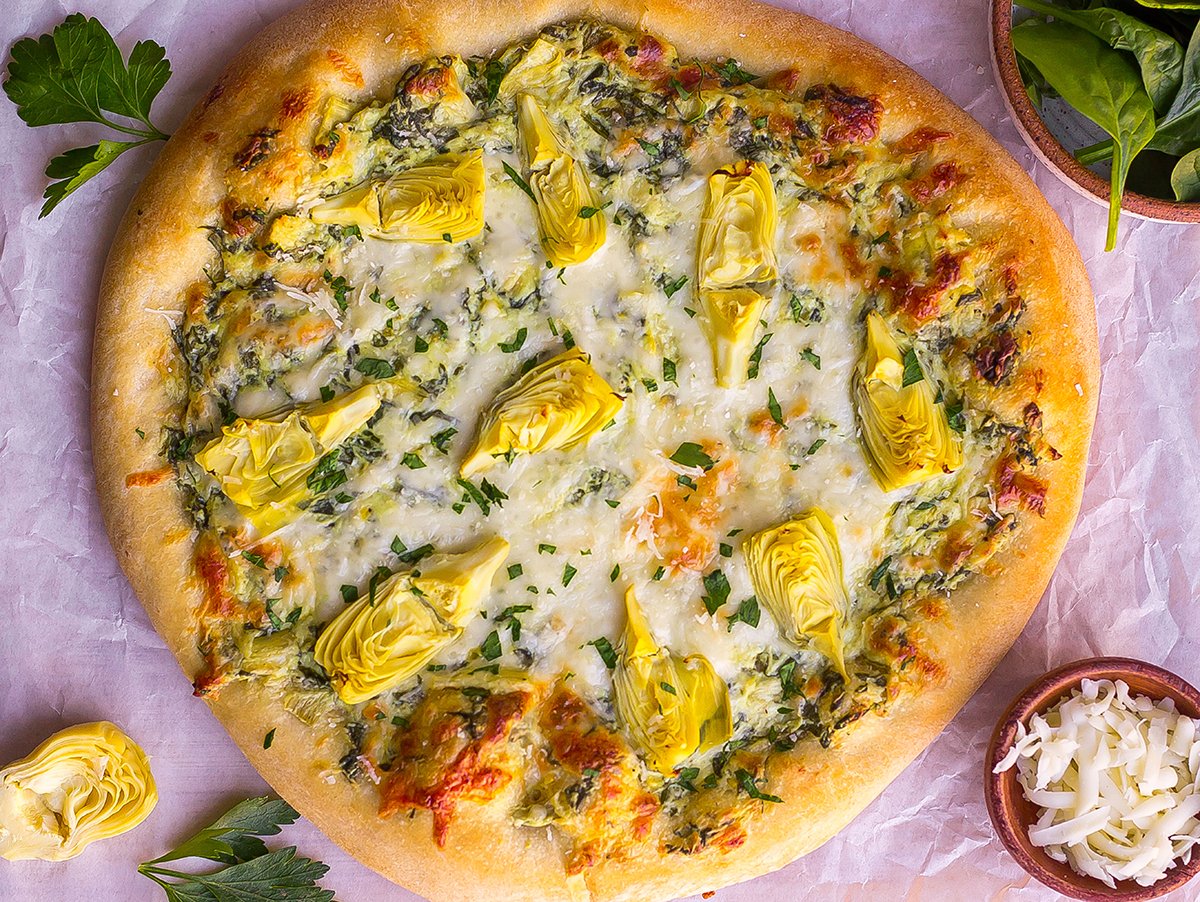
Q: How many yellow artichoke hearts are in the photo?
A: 10